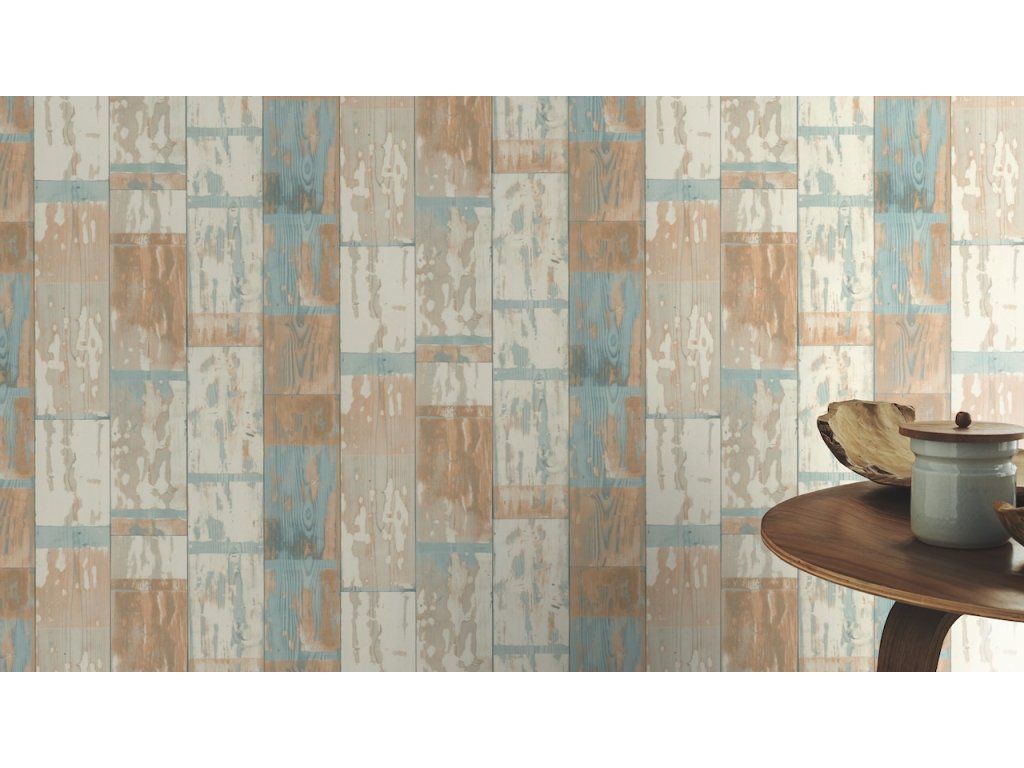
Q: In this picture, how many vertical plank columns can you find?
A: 14